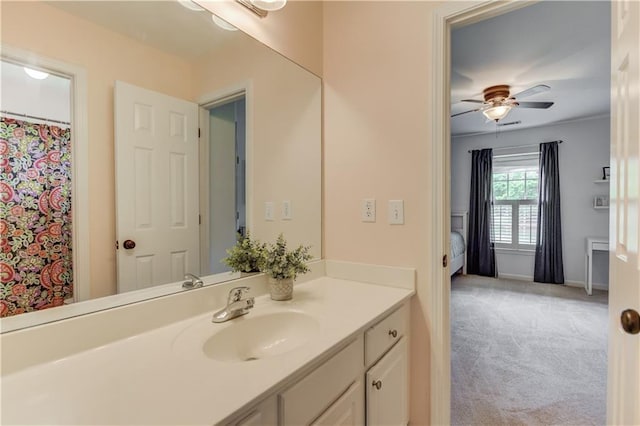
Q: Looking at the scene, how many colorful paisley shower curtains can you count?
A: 1